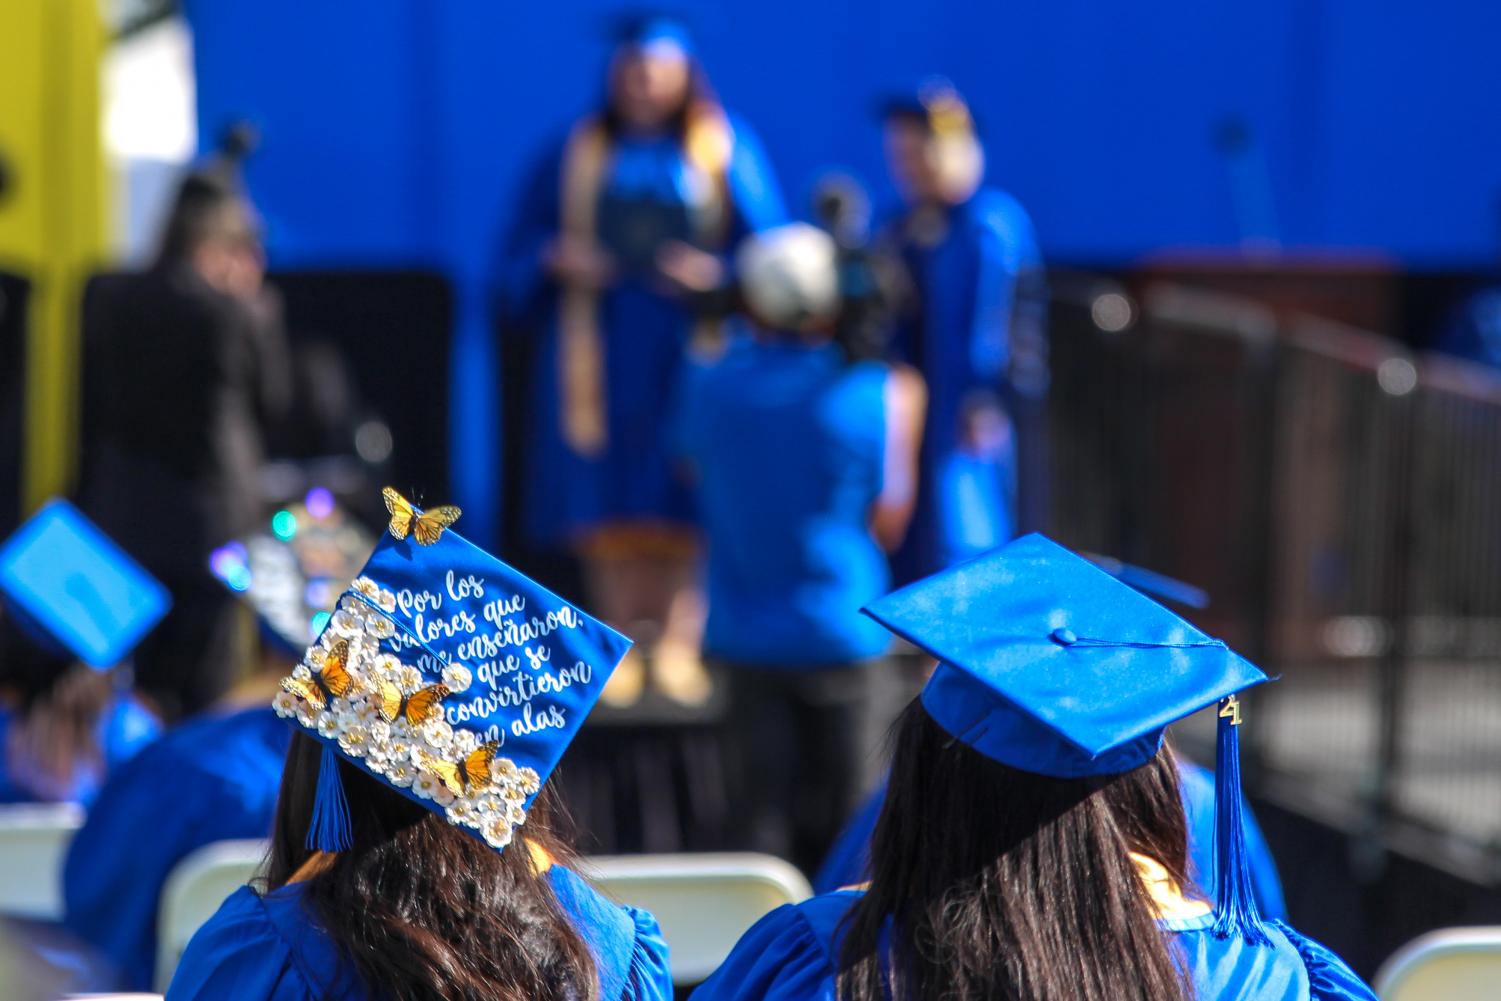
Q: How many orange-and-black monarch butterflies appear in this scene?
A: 4